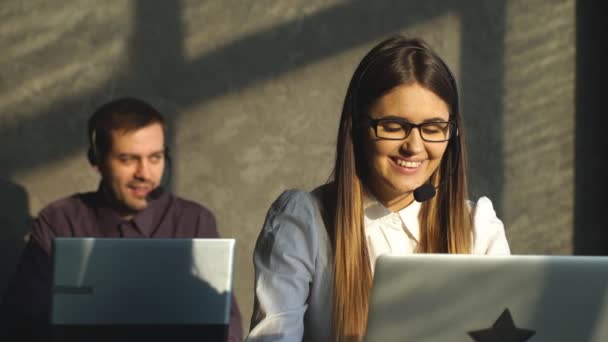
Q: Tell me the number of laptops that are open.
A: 2